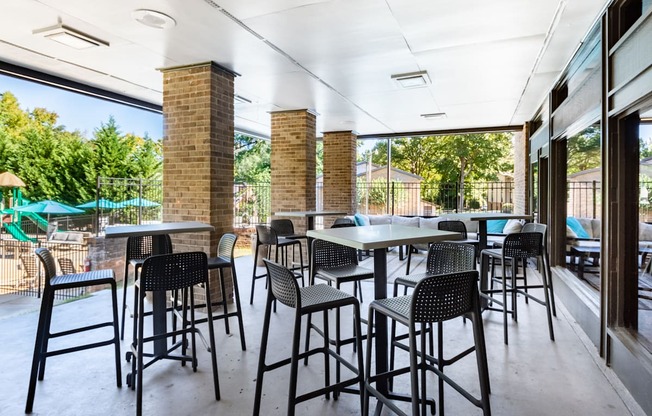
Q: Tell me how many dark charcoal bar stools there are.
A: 14